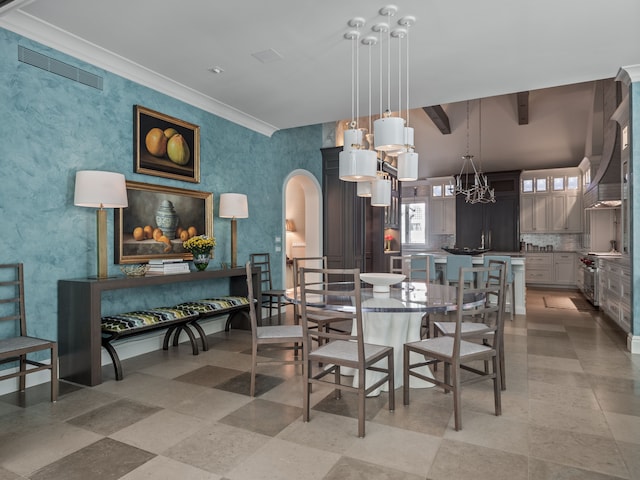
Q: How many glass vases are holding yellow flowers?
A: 1